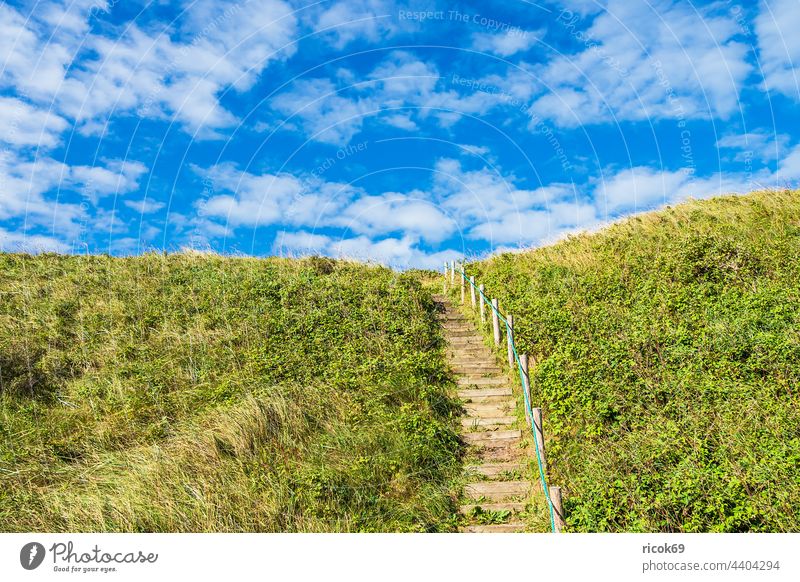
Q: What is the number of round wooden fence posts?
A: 10